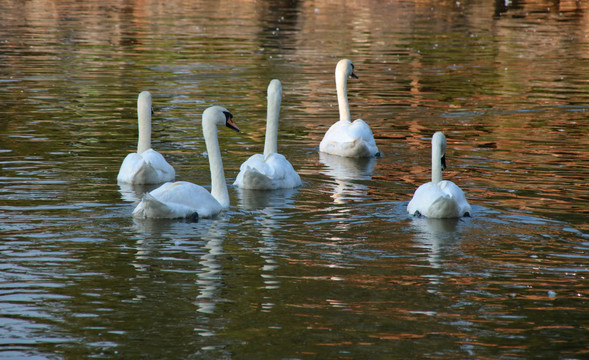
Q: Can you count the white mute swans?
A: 5